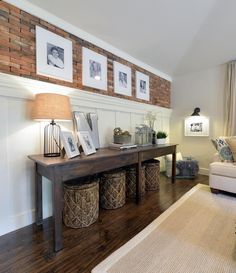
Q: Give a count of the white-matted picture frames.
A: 7